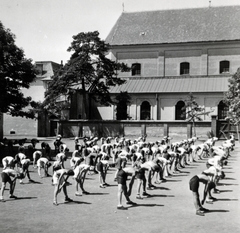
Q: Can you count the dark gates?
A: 1